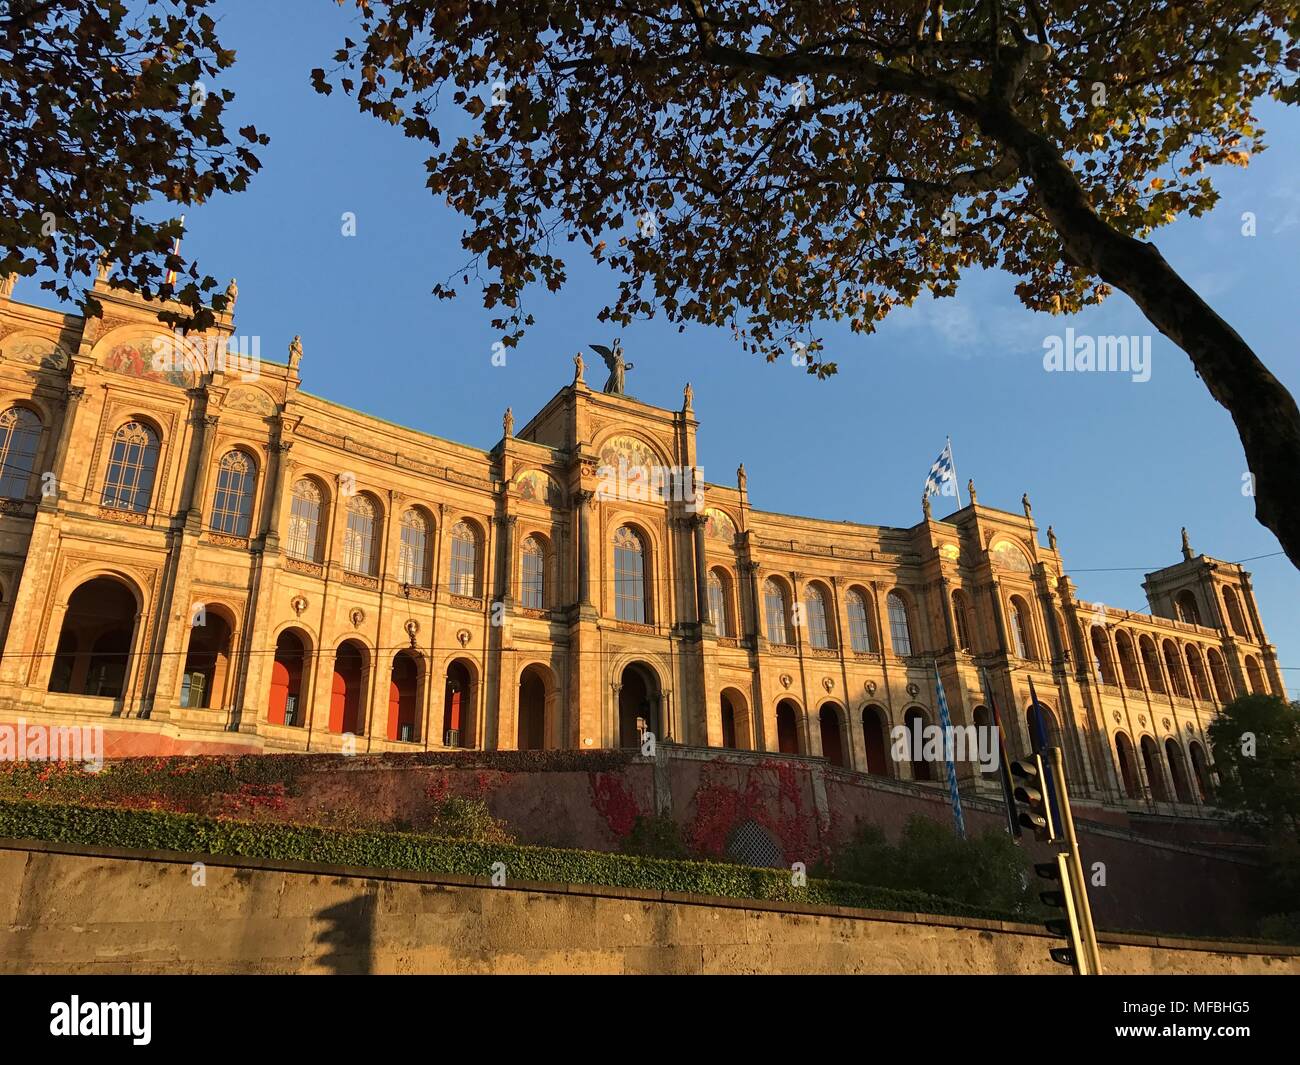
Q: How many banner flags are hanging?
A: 3